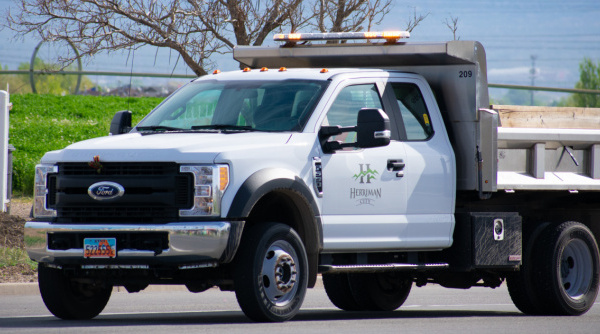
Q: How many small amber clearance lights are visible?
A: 5